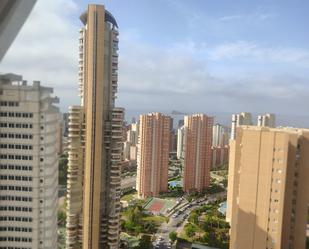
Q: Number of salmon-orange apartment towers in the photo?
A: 2